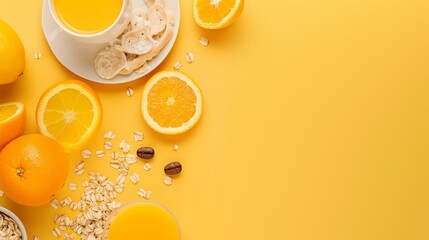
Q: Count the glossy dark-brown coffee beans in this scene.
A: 2